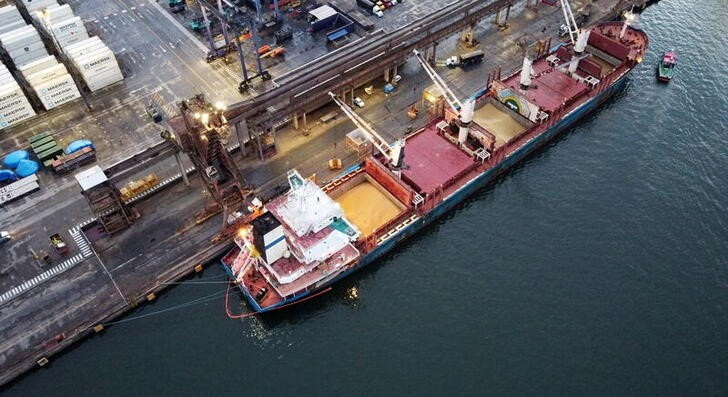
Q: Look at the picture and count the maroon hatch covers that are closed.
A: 2